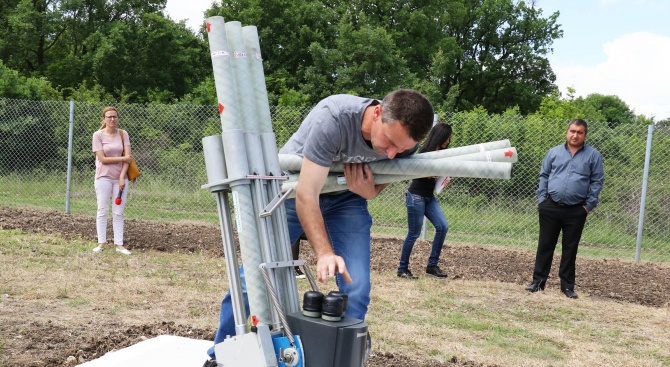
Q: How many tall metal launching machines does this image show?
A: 1